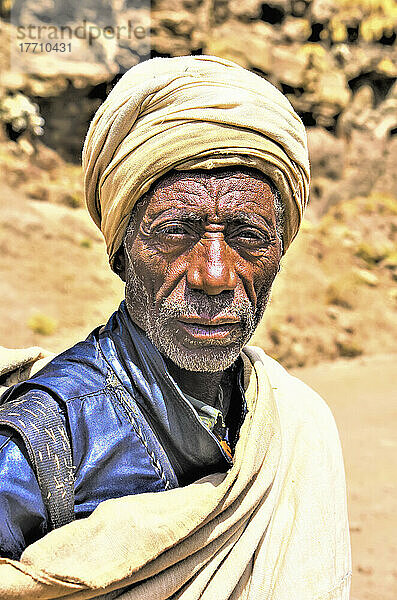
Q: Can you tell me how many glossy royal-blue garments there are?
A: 1